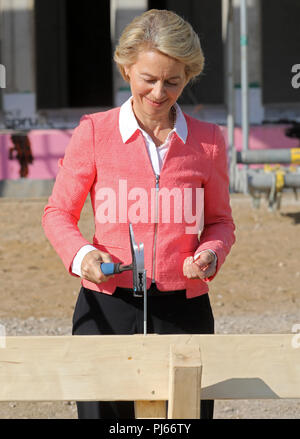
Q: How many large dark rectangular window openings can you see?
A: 3